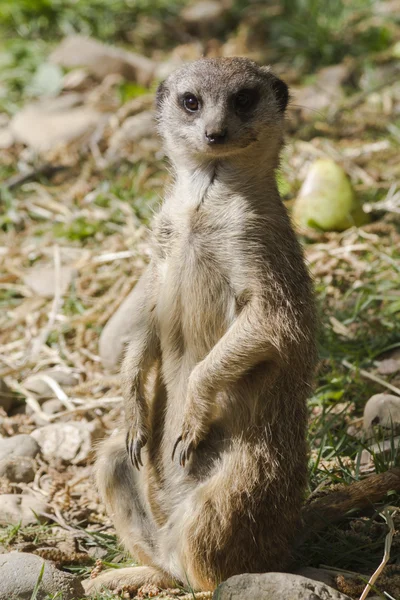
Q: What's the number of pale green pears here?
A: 1